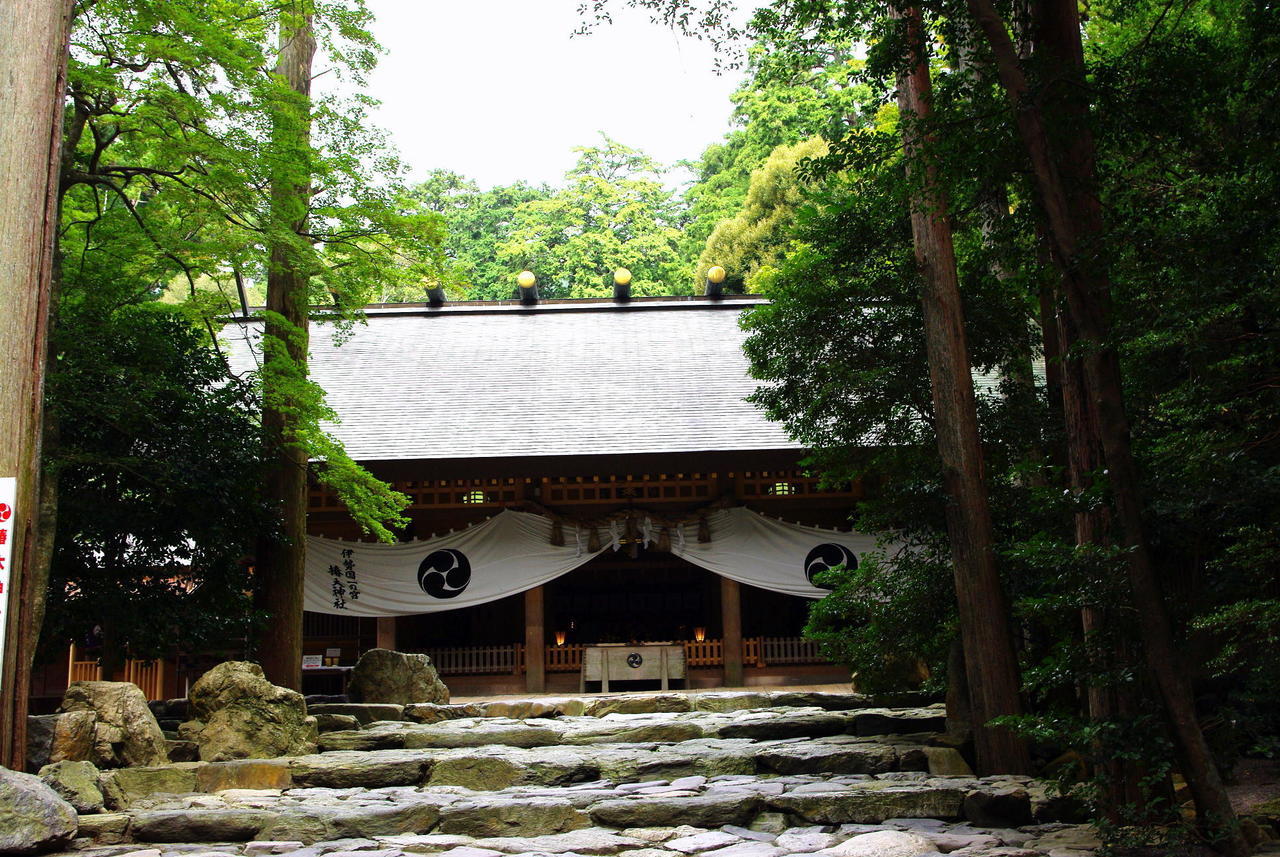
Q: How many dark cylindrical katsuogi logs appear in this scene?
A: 4